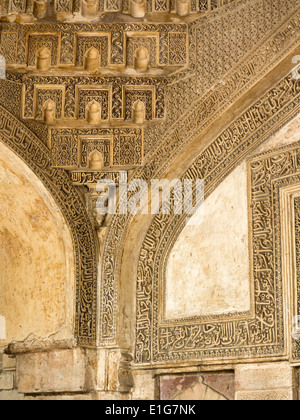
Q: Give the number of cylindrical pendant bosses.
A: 11